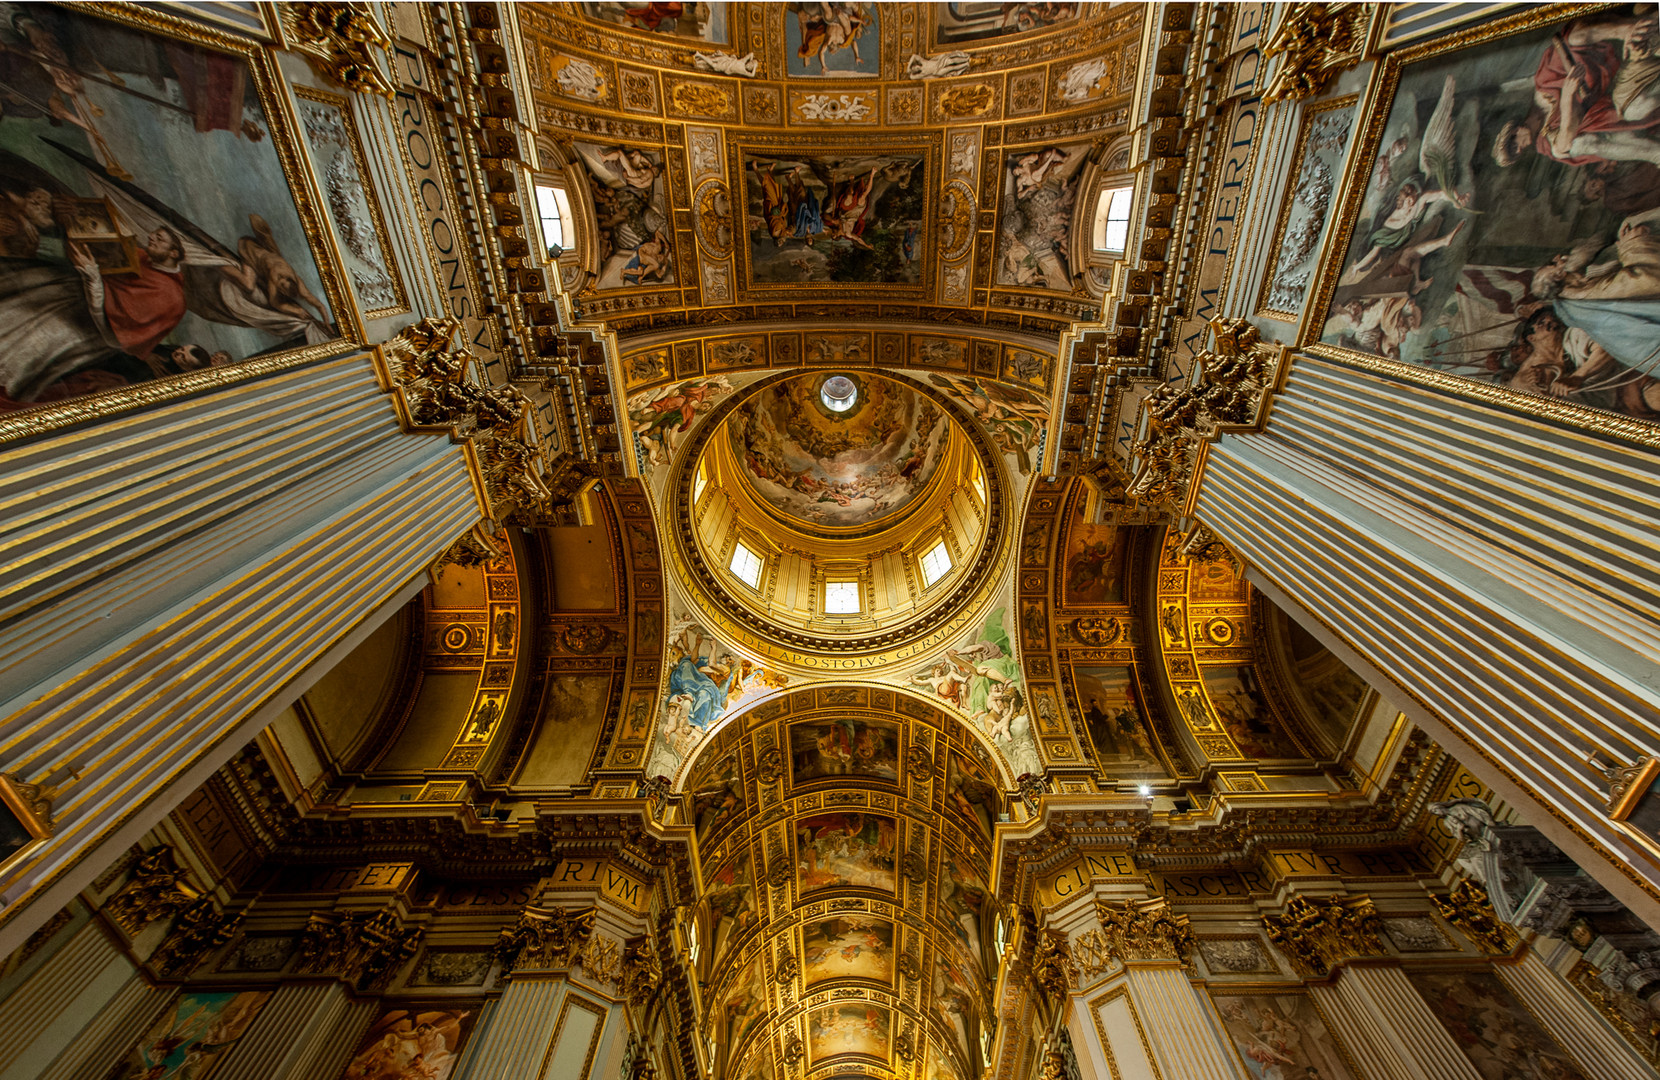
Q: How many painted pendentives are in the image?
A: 4